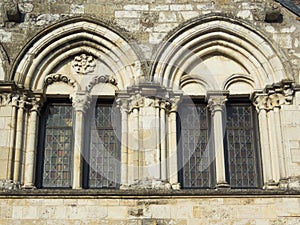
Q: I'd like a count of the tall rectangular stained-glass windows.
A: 4